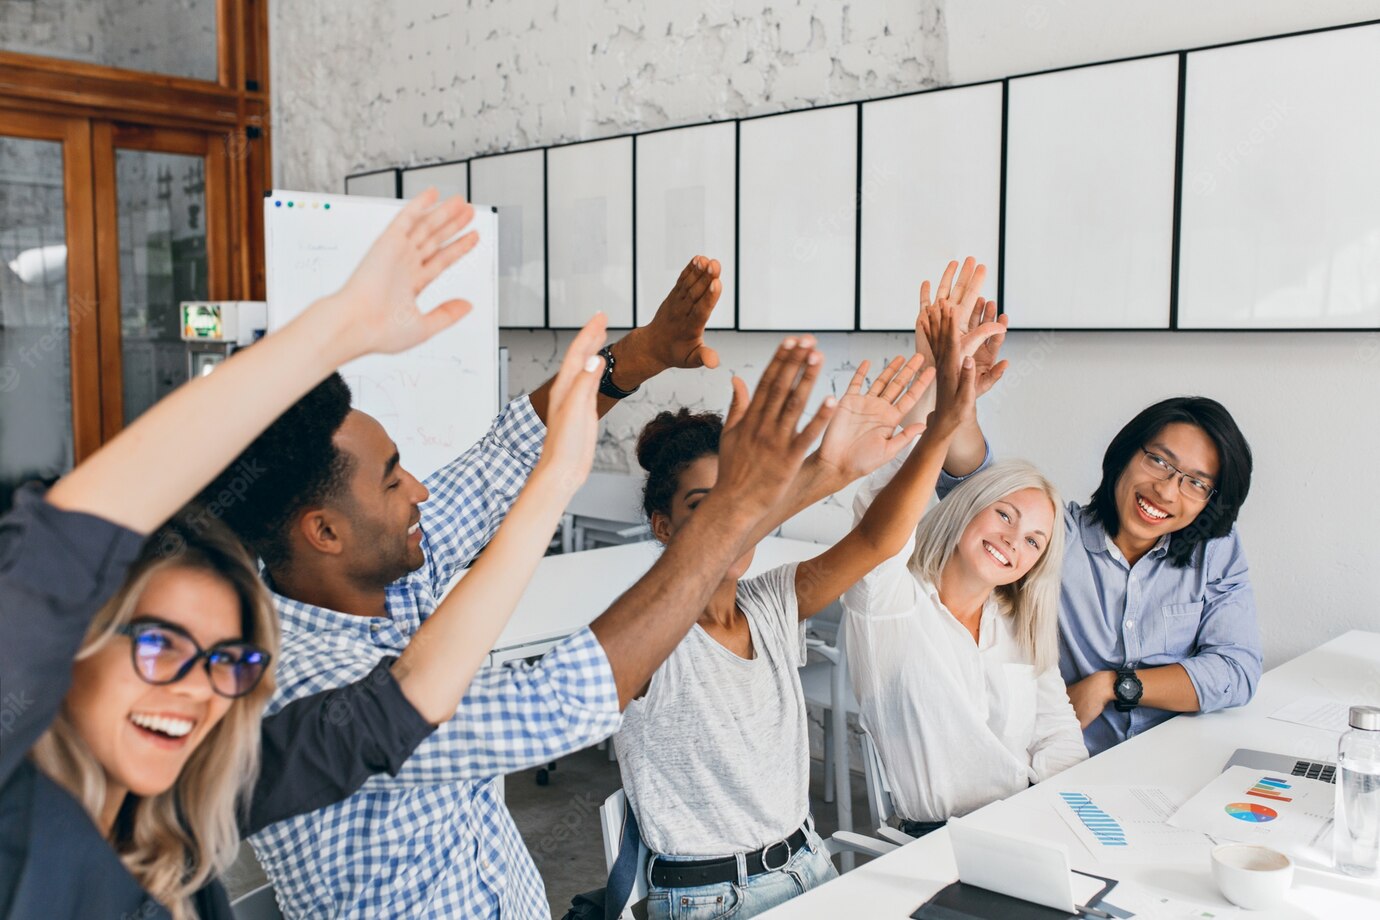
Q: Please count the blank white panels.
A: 9